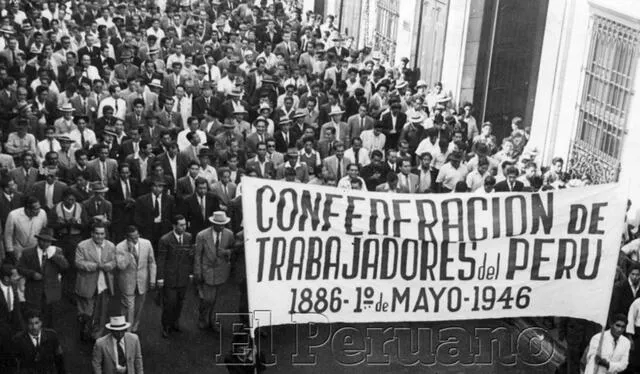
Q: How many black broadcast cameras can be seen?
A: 0